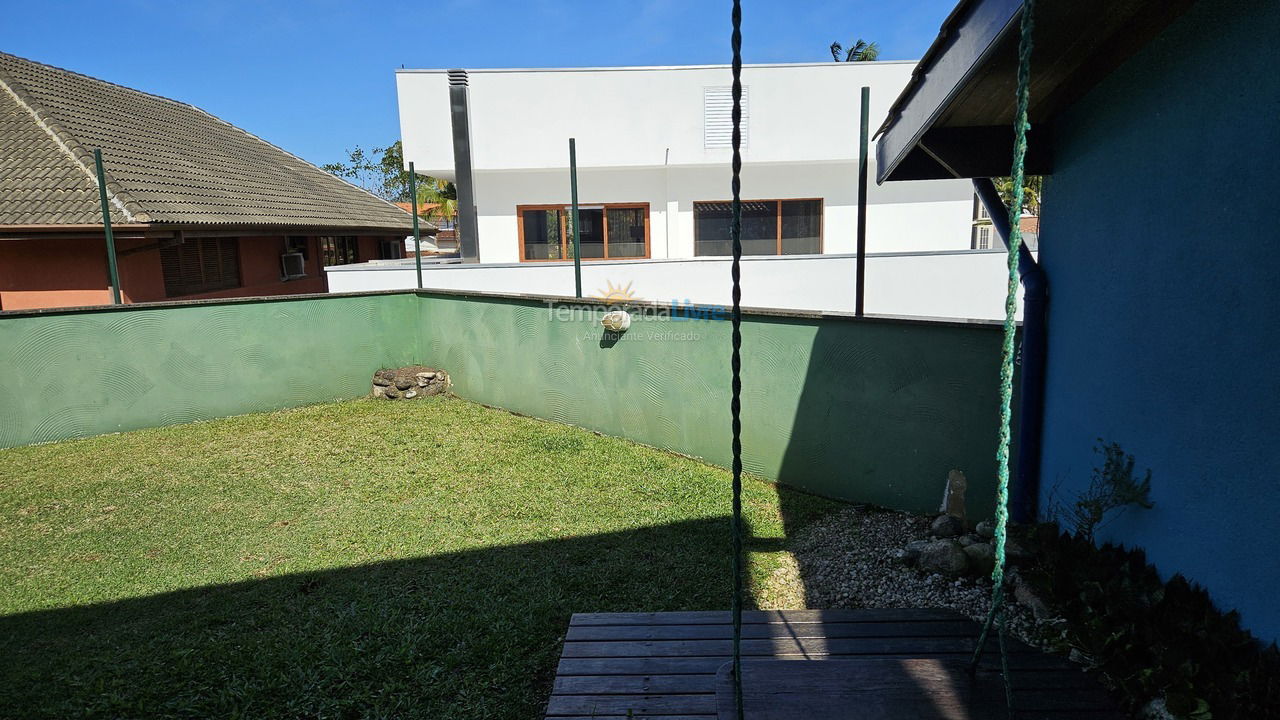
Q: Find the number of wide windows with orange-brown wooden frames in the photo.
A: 2